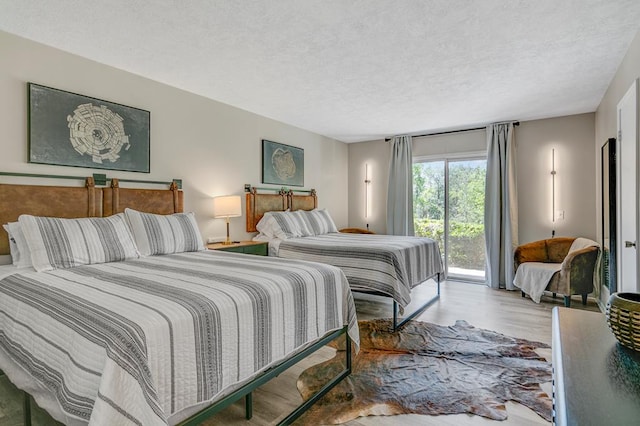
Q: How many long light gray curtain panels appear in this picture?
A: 2